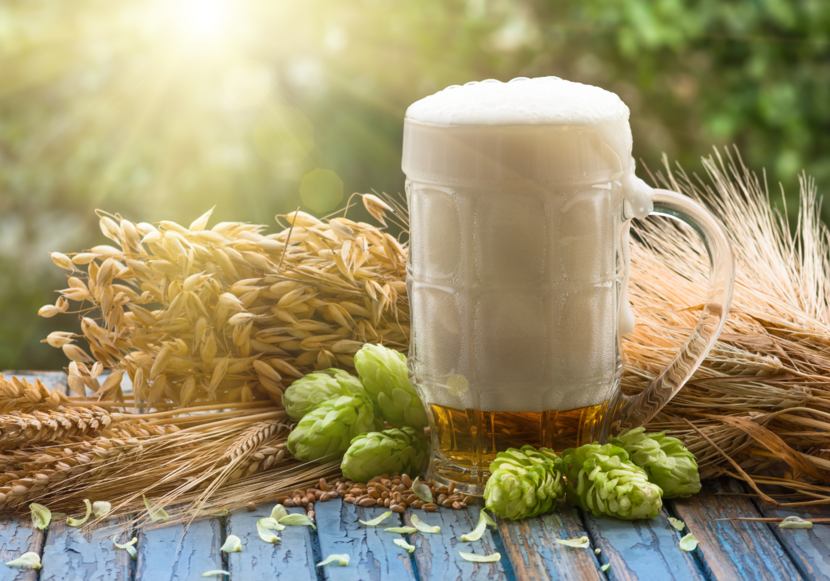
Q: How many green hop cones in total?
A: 7